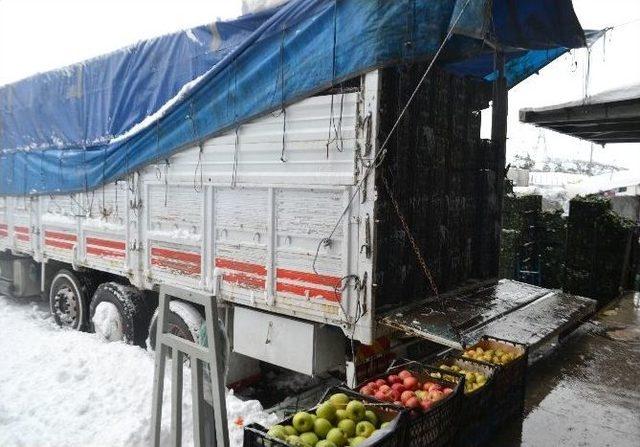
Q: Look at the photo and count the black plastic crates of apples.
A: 4